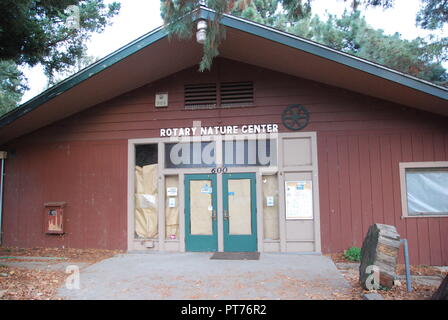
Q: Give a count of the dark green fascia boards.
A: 2